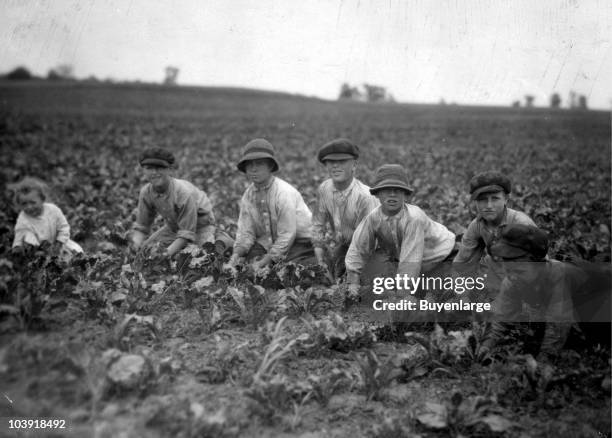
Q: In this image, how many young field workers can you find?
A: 7